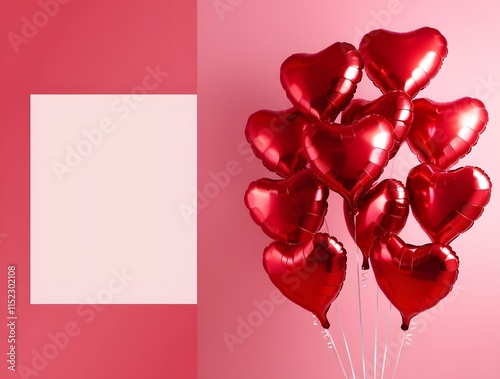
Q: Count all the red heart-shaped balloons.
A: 11